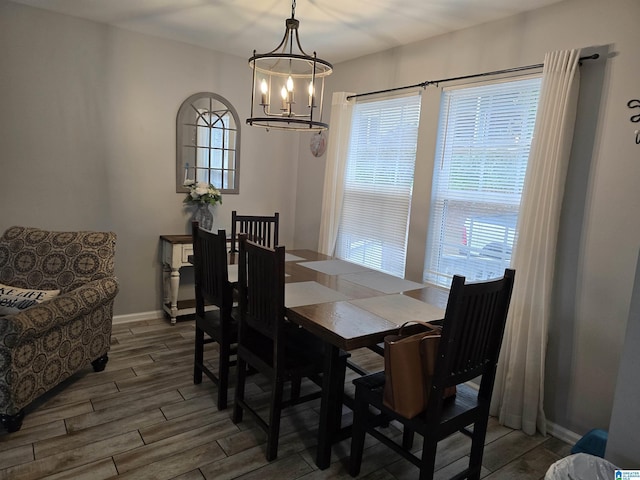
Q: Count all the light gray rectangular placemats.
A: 6